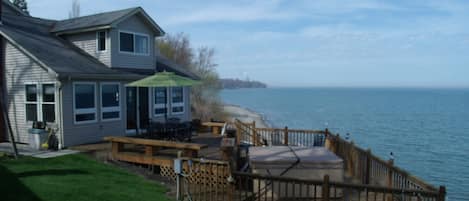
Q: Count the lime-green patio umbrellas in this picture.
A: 1